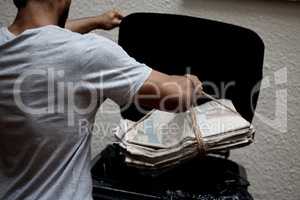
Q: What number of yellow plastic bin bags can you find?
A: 0